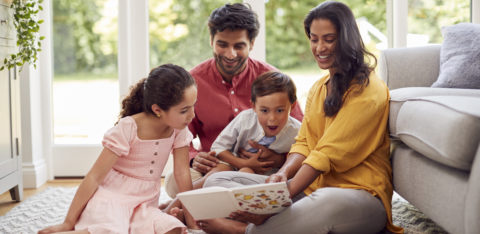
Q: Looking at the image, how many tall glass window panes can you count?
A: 4